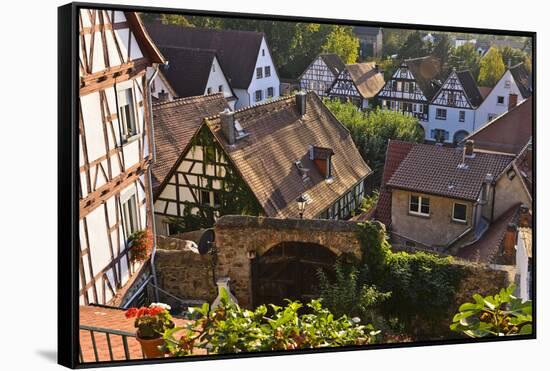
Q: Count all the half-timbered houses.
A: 6